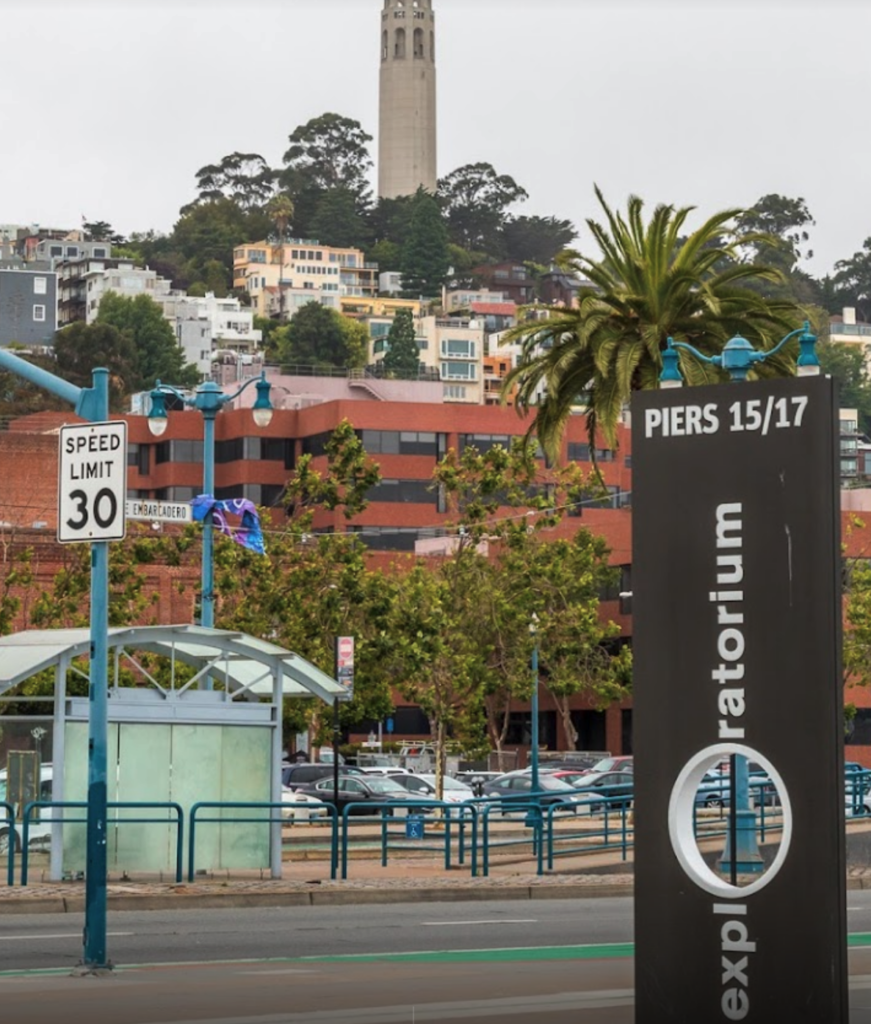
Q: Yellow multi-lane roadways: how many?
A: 0